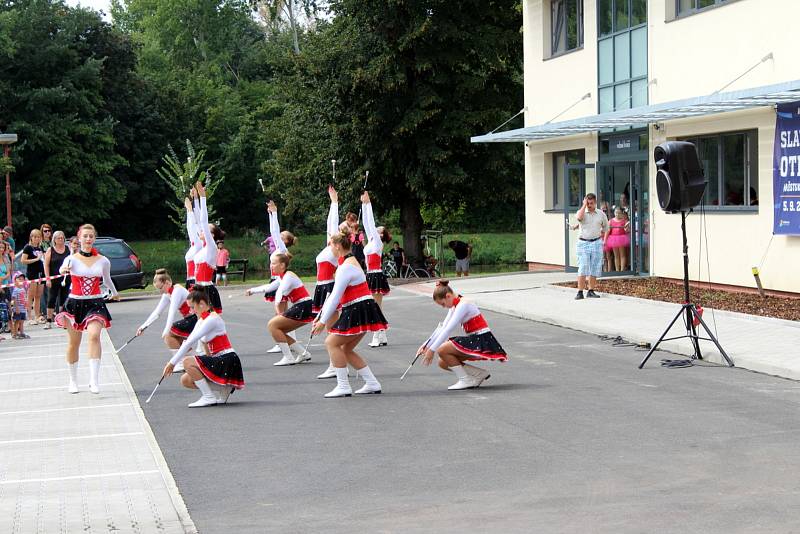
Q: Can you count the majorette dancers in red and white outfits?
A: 11